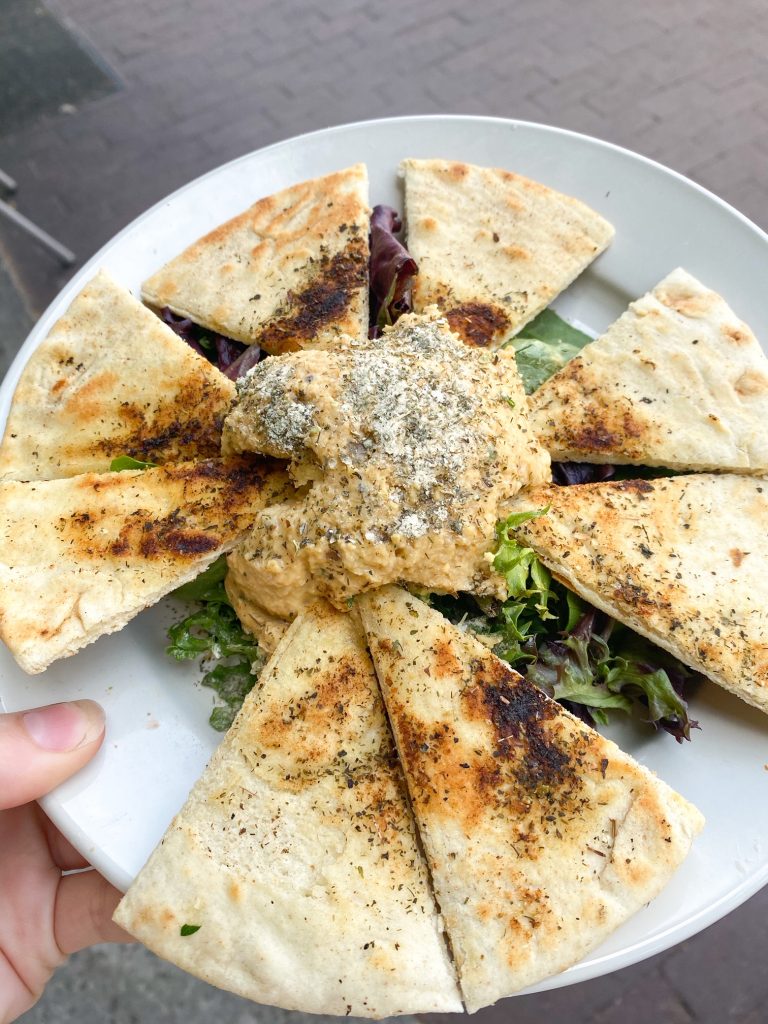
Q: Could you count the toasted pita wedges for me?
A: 8